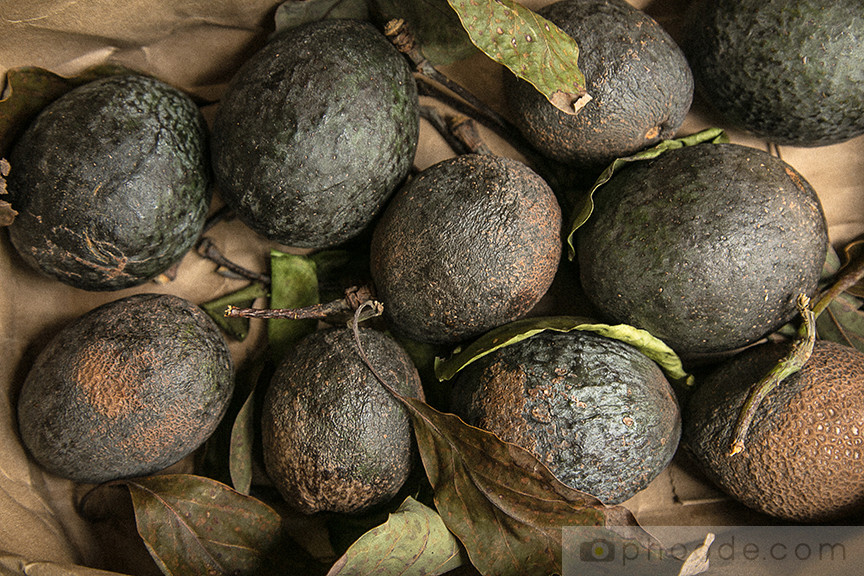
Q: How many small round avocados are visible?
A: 10